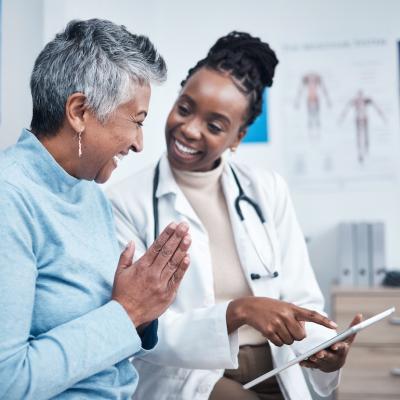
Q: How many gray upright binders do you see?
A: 3